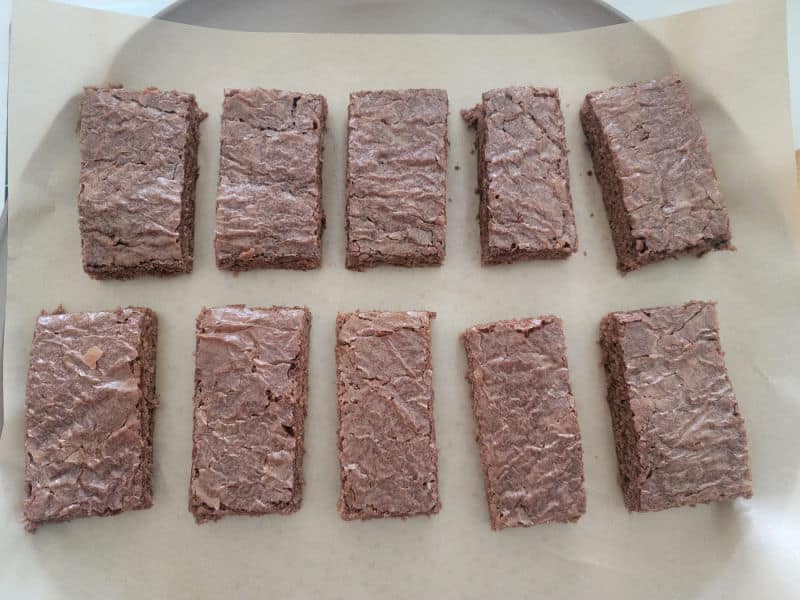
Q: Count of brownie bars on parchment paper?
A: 10